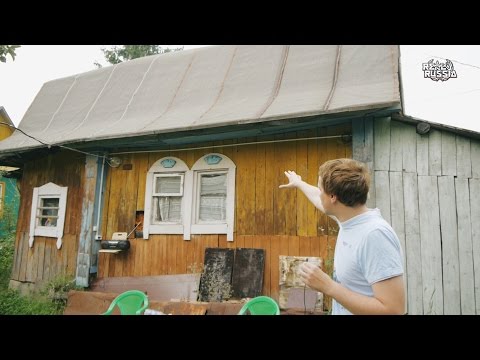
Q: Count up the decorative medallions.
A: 2